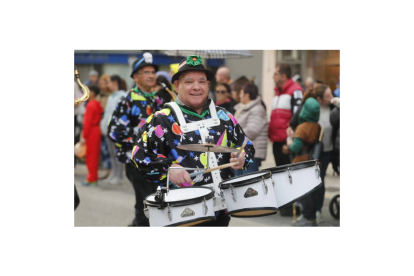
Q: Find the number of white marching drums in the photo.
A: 3